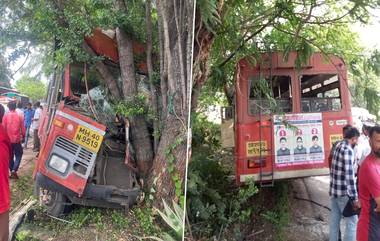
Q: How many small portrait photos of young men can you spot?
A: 3